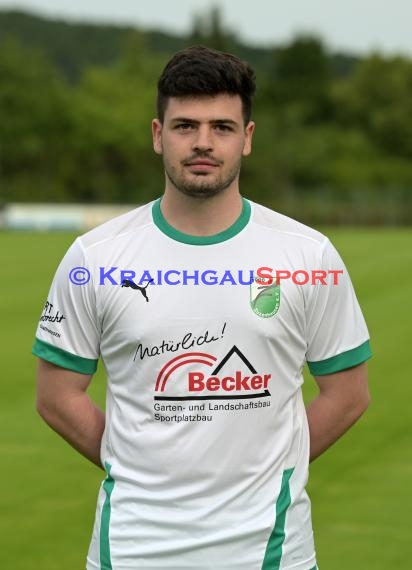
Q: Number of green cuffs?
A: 2